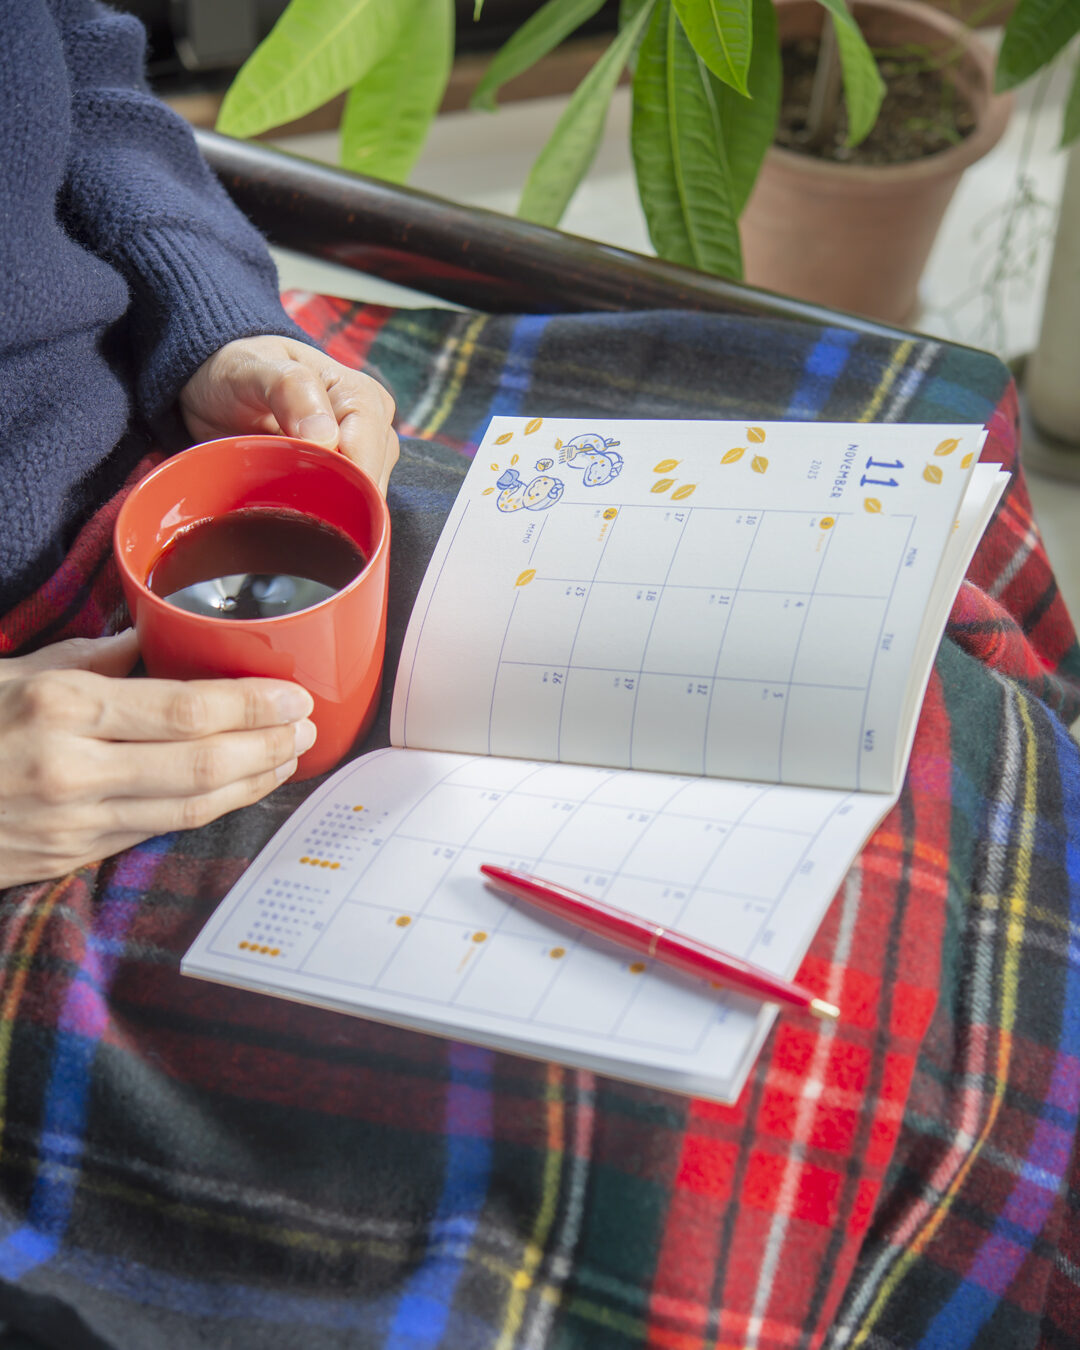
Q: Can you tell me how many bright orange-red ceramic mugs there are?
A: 1